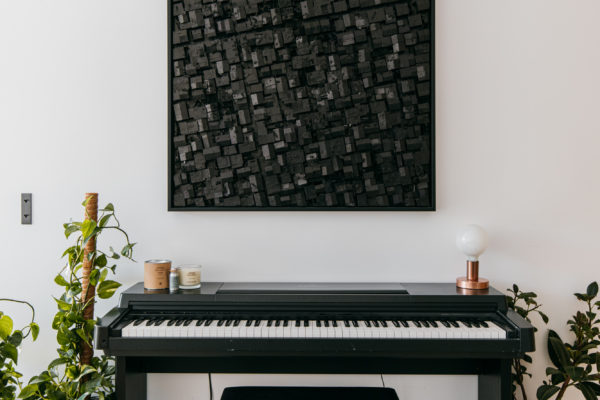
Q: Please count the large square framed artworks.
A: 1